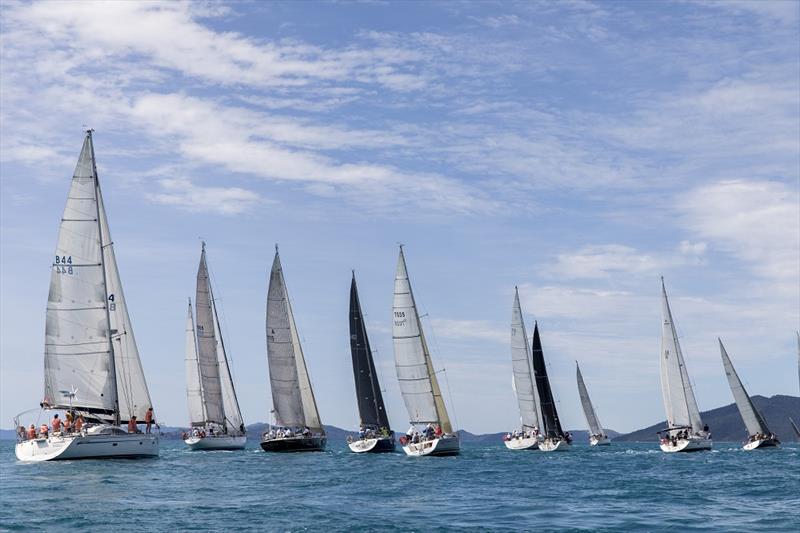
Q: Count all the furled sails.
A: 0